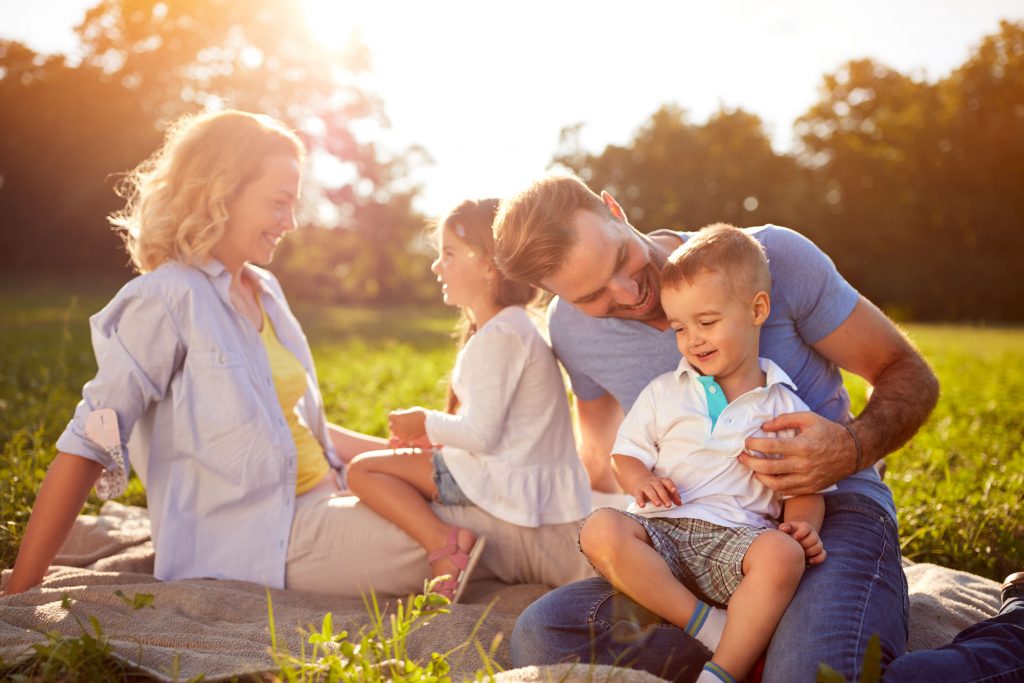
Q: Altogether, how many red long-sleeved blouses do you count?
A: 0